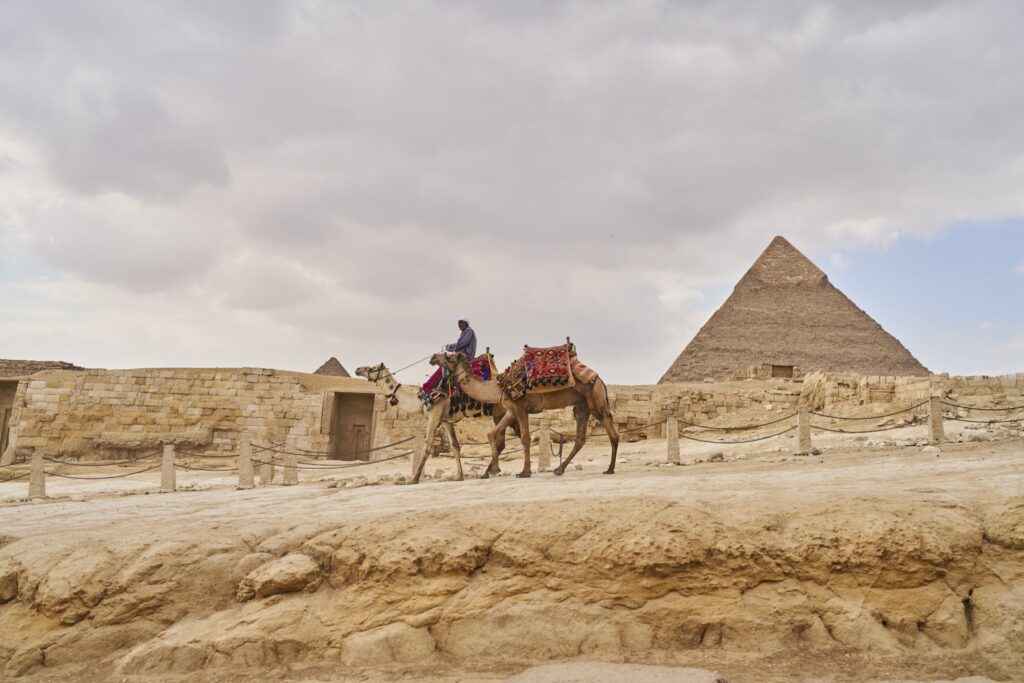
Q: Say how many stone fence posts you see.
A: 10